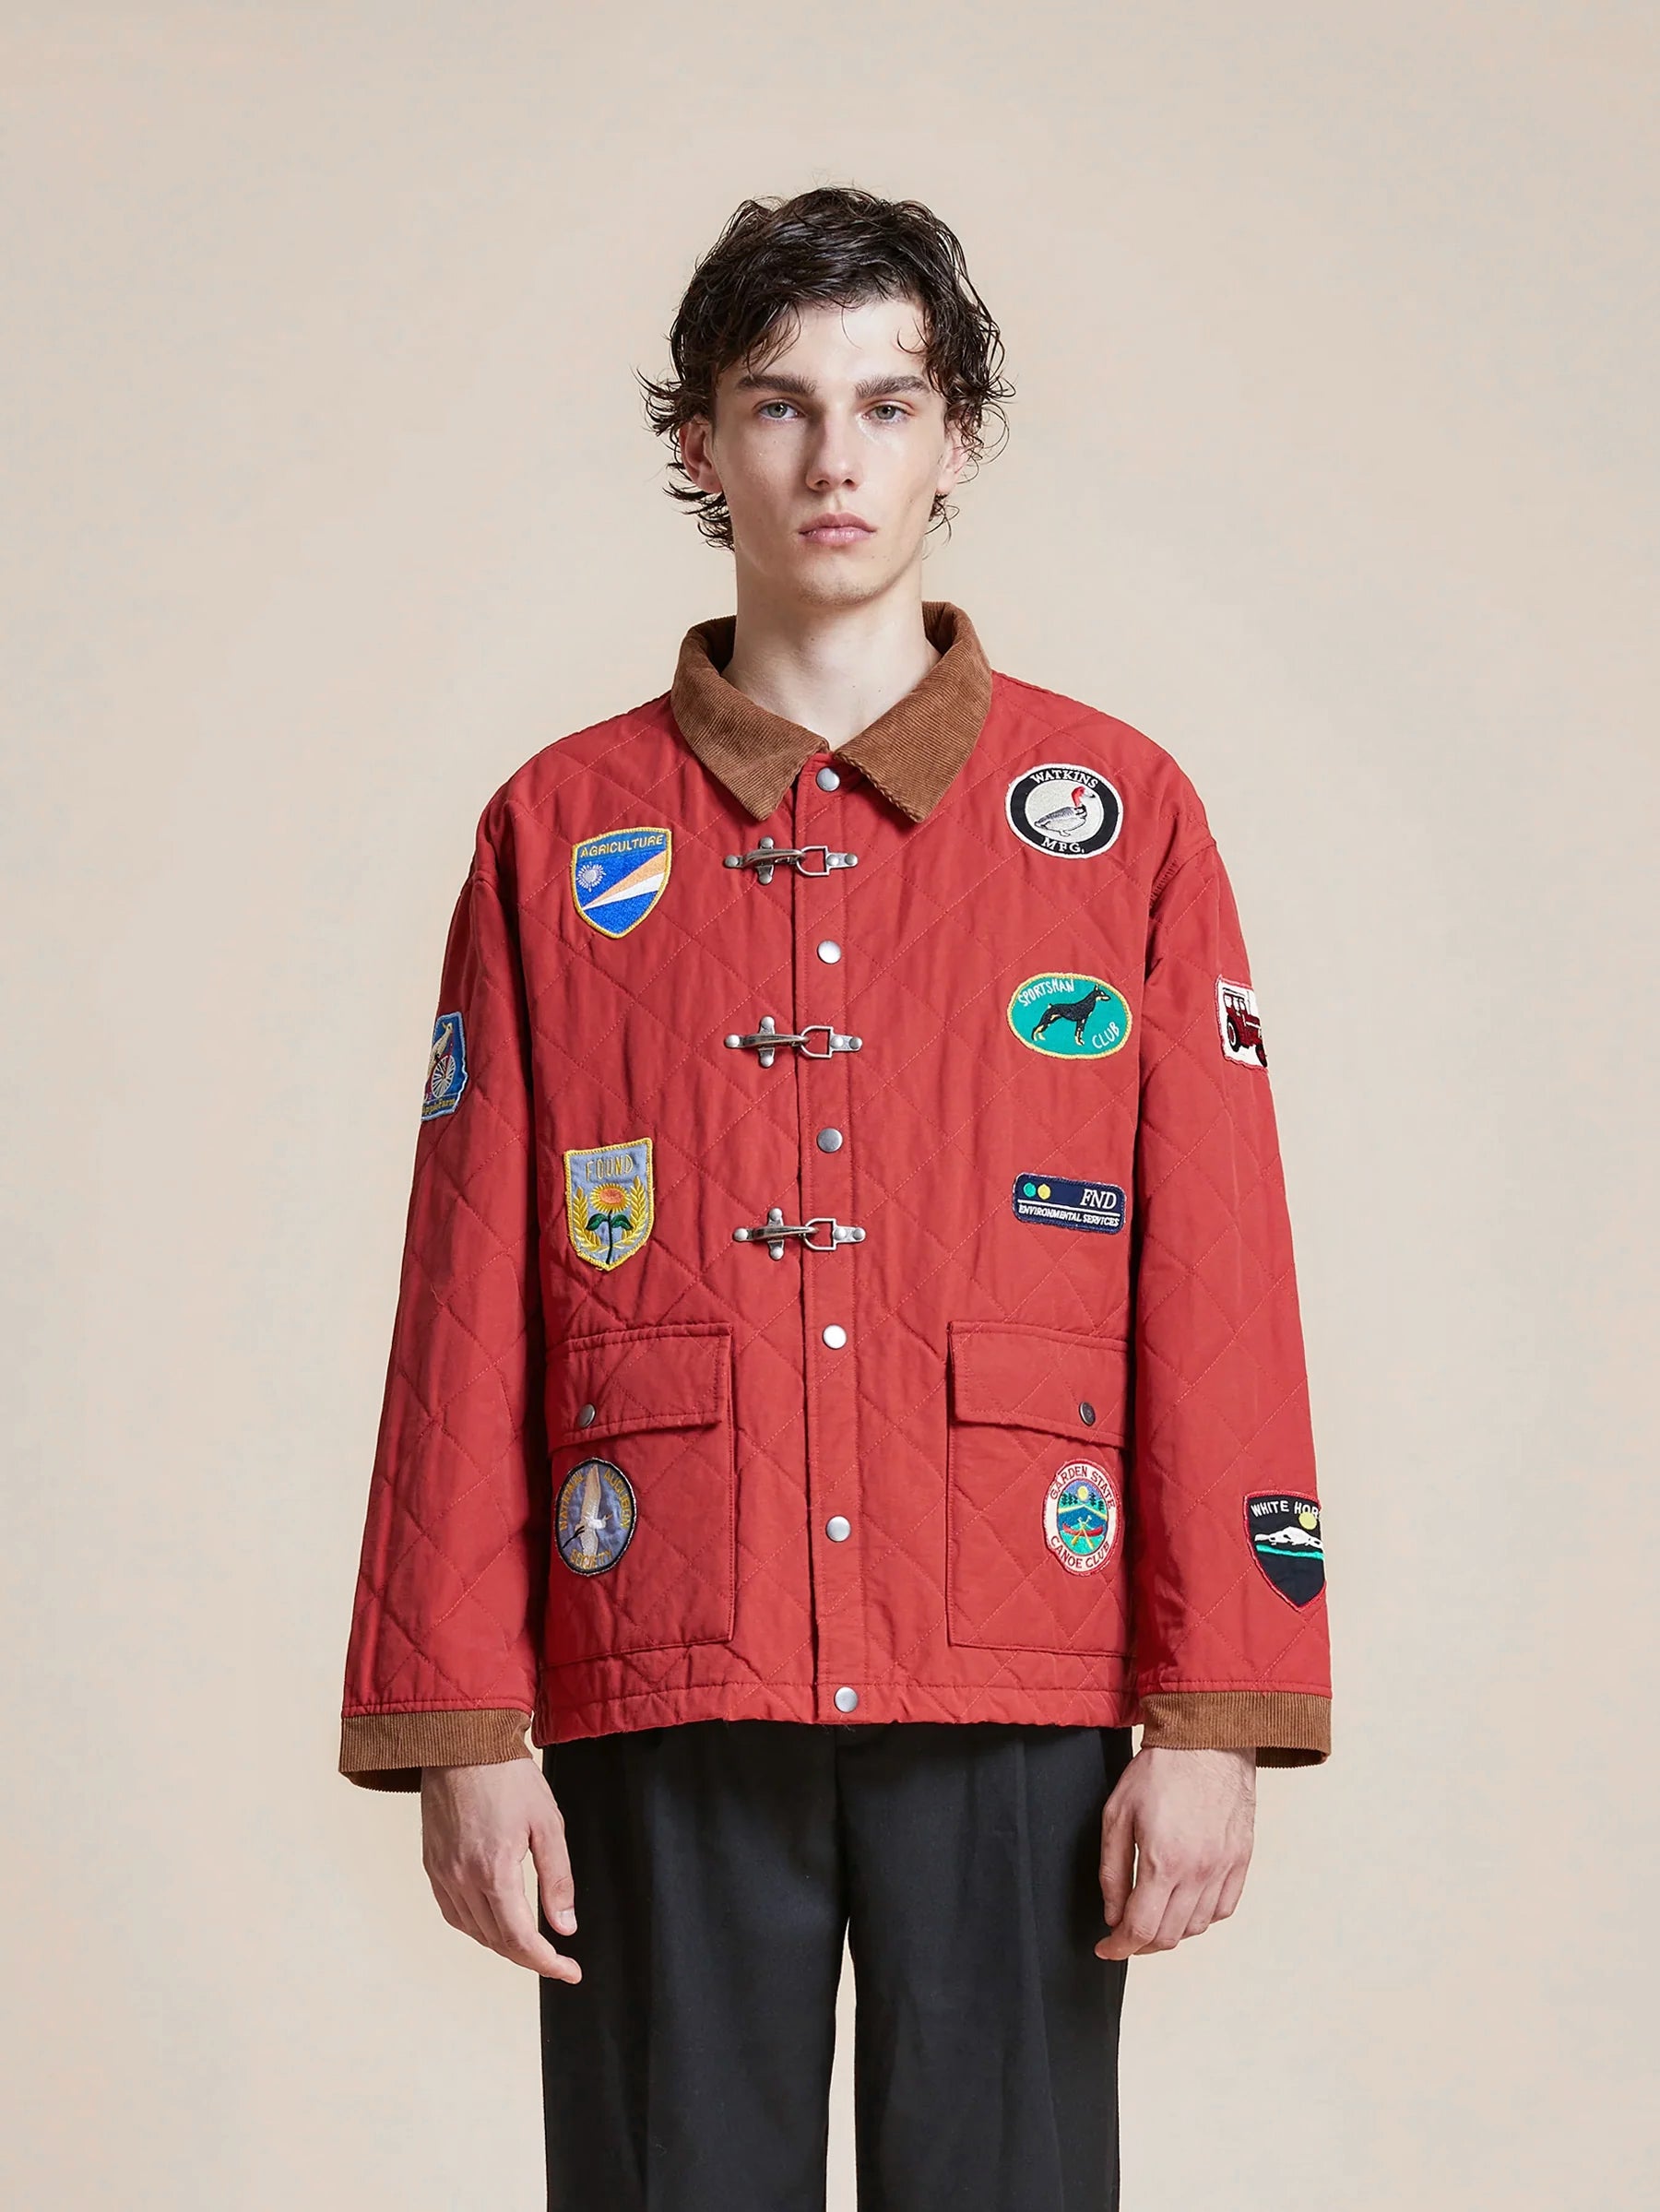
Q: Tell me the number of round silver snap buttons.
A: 8